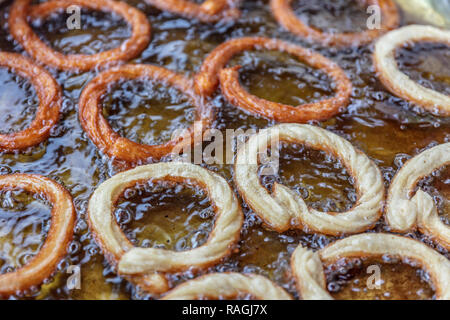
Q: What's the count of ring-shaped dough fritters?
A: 13